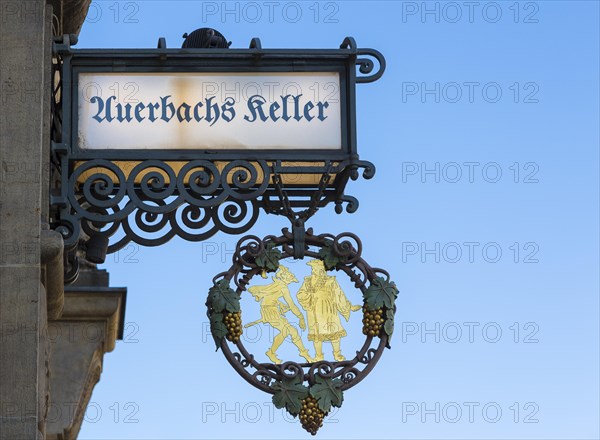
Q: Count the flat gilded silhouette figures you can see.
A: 2